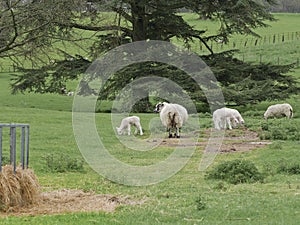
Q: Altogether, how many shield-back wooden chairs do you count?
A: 0